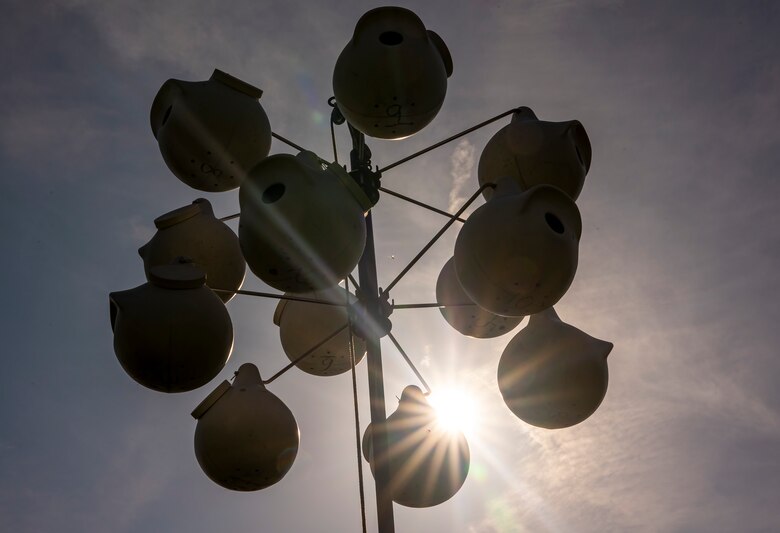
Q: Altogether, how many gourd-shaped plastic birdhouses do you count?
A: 12